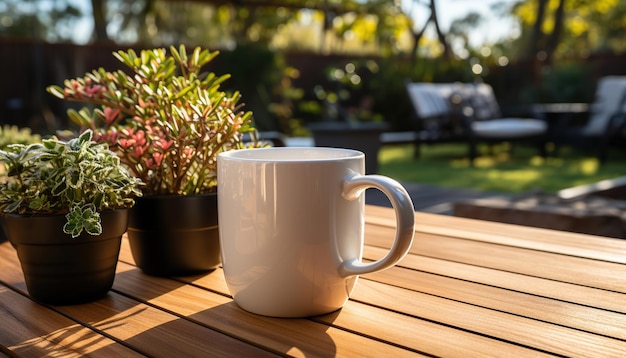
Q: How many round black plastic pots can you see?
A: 2